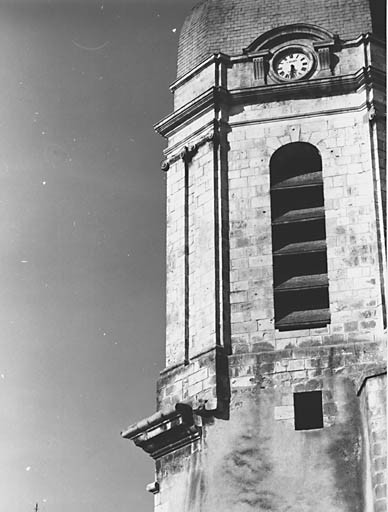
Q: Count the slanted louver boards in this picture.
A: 5